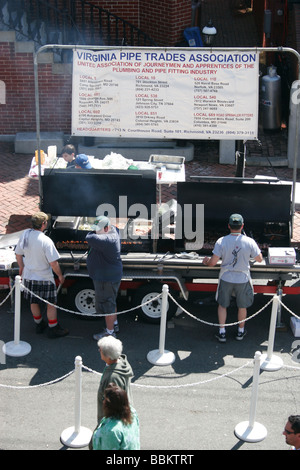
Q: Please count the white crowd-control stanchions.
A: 5